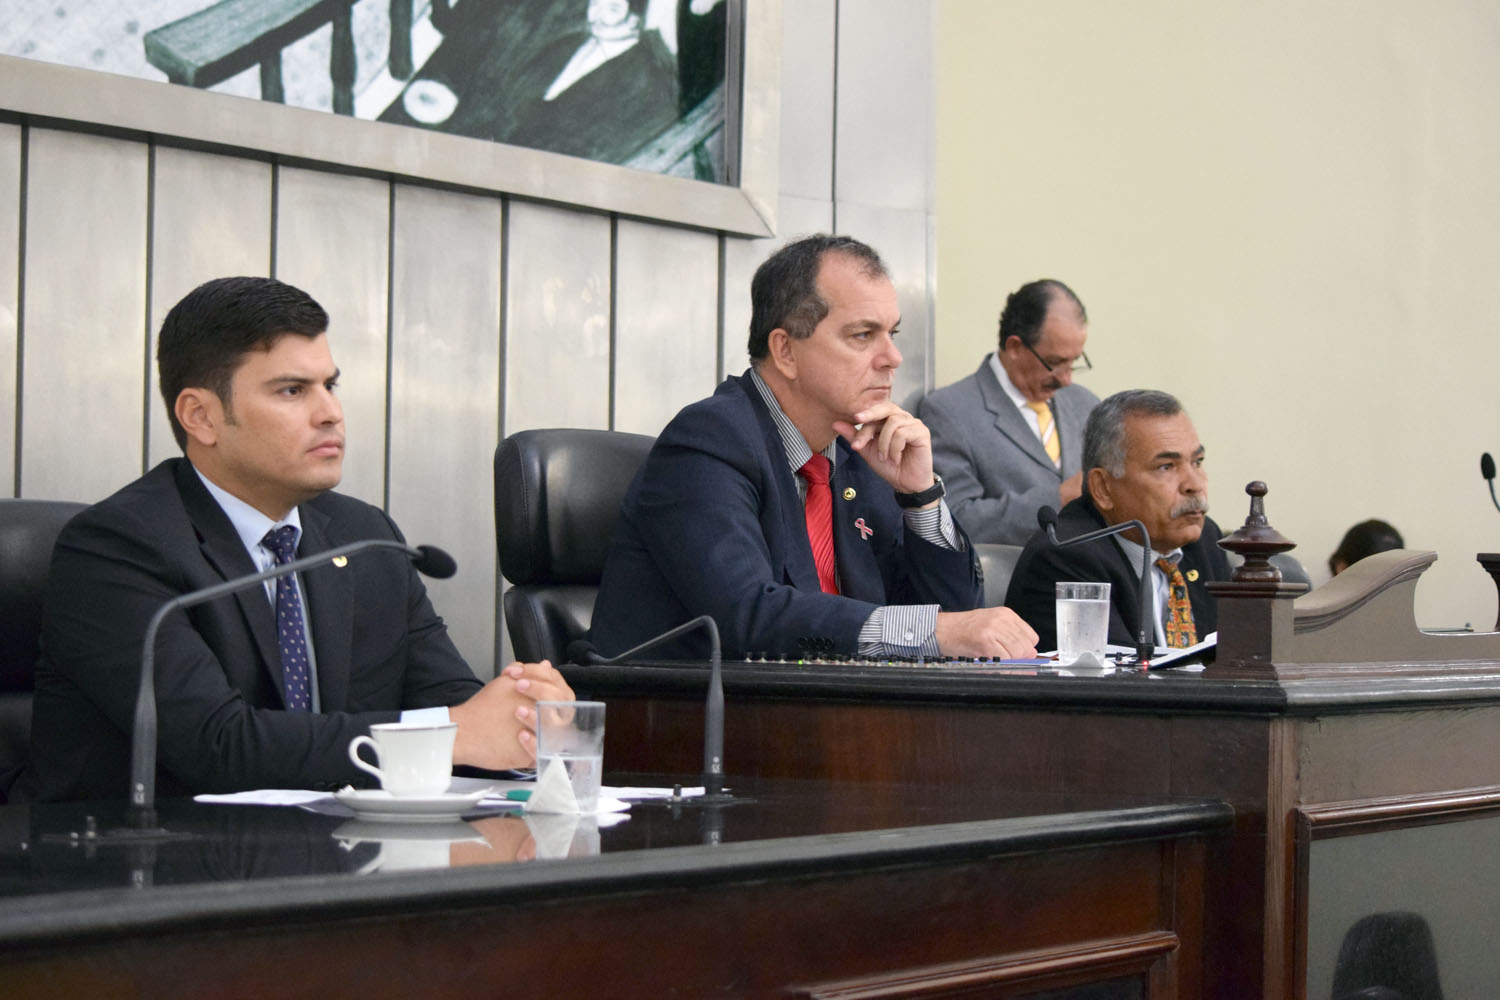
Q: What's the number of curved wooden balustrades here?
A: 1